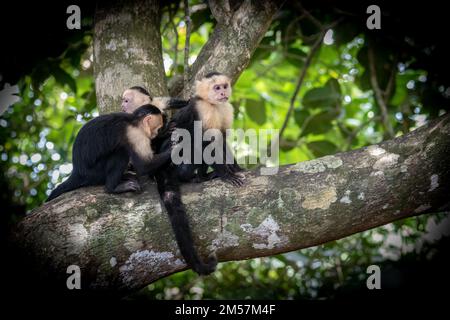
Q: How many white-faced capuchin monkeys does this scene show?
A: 3